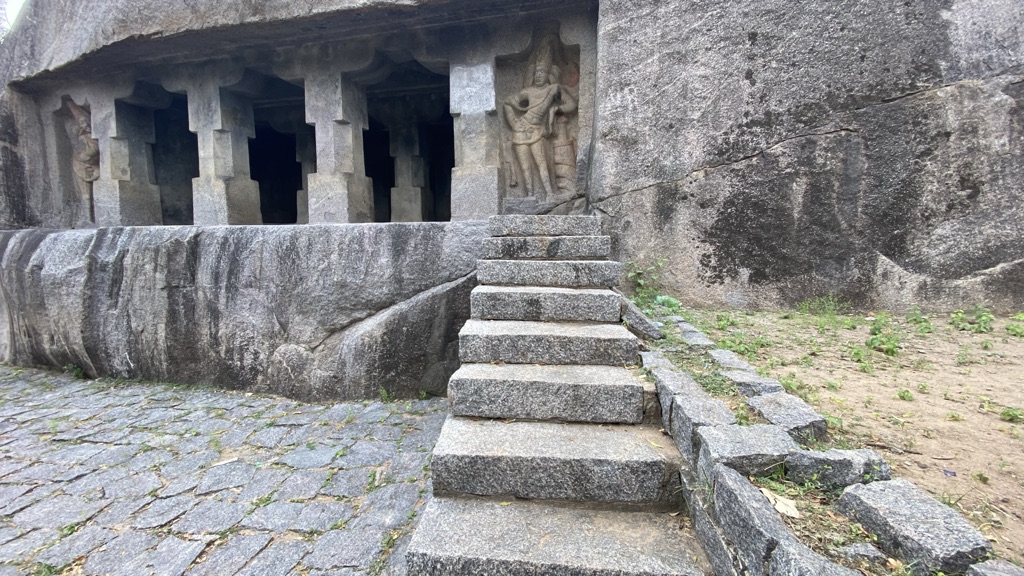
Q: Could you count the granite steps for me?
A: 8